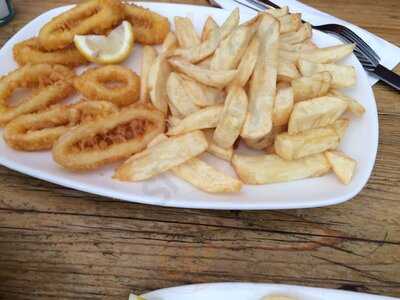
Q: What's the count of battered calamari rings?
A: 7